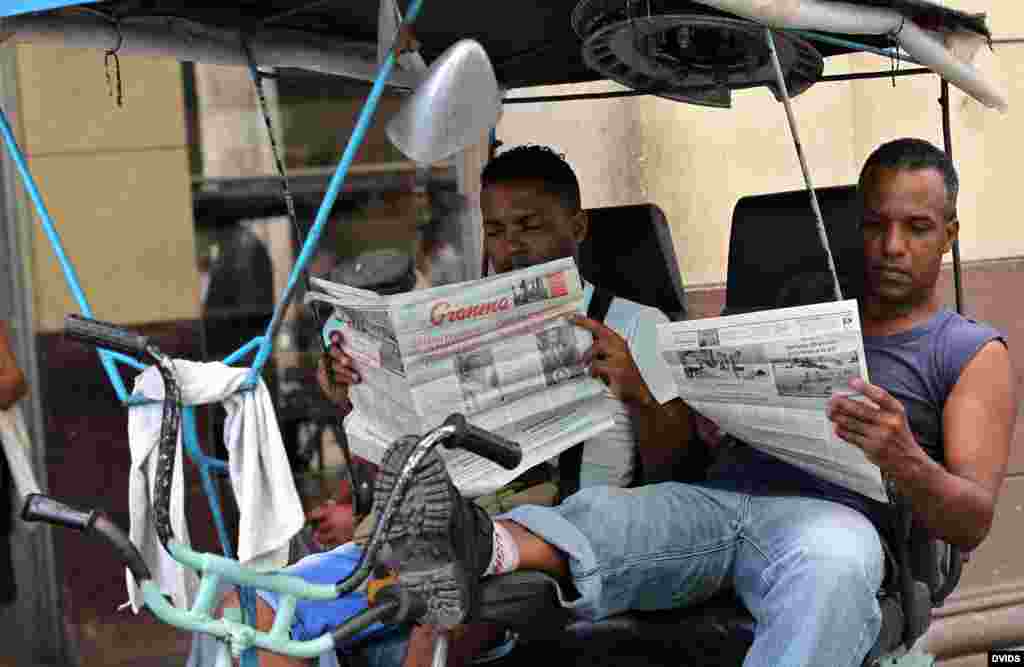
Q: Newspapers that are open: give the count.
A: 2